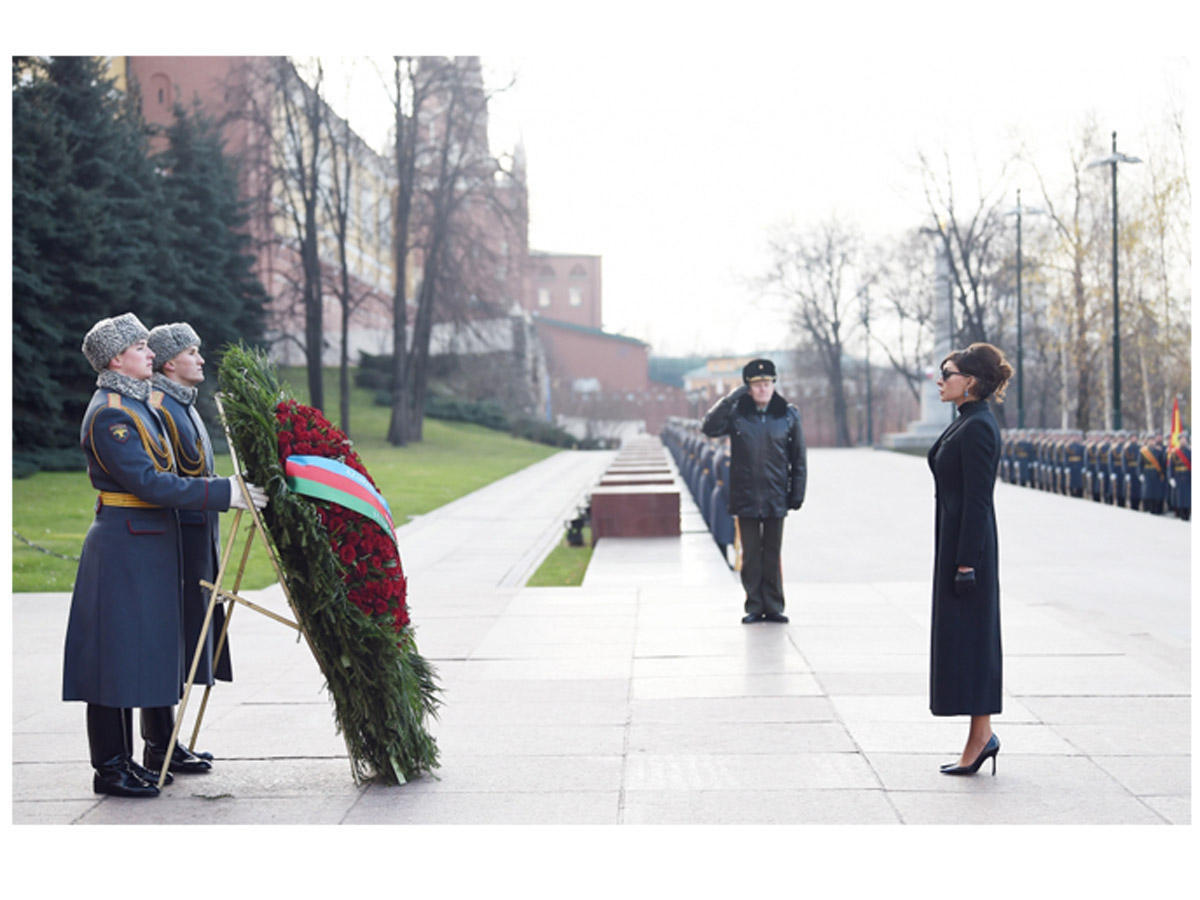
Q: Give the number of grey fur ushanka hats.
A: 2